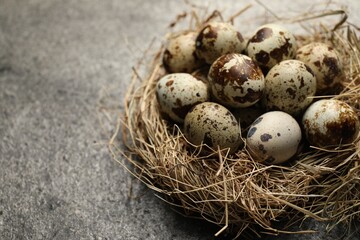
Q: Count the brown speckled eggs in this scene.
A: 10